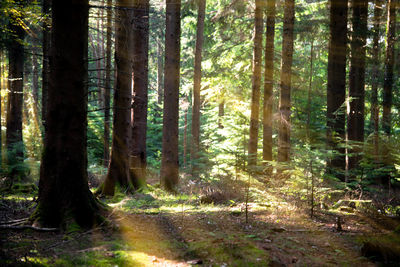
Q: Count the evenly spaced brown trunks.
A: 3